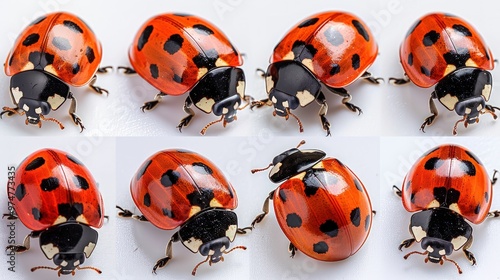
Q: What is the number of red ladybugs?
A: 8